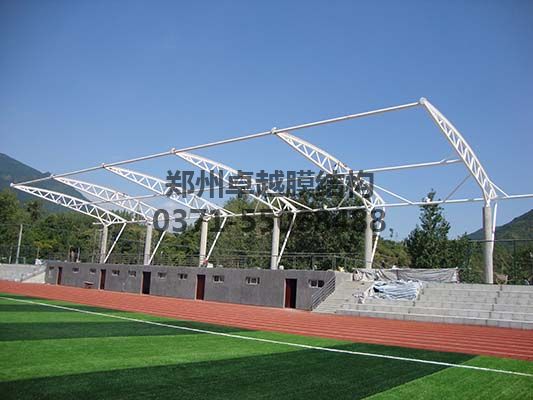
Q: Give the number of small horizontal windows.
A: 10